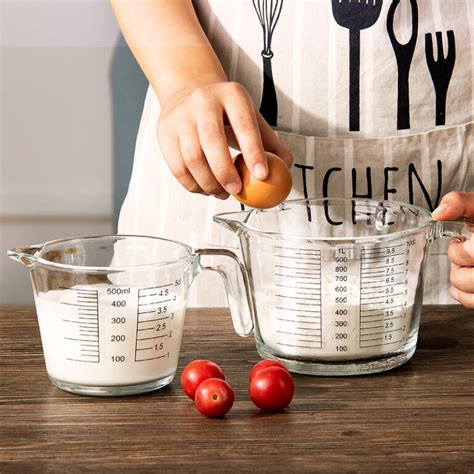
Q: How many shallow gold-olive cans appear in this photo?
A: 0